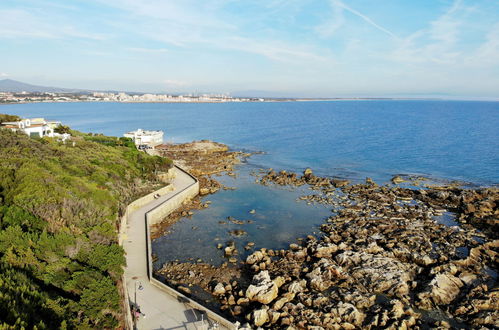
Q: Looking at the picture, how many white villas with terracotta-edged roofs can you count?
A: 1